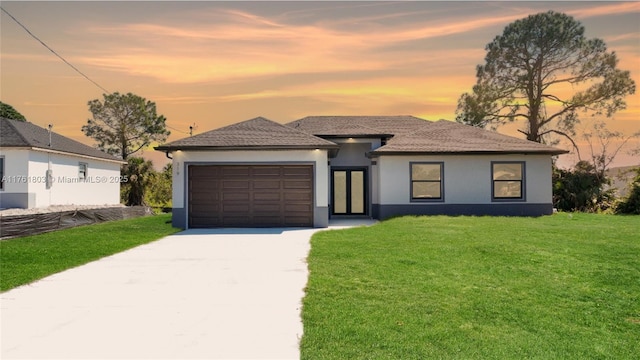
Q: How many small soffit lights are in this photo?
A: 3